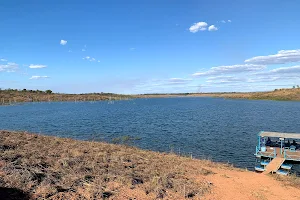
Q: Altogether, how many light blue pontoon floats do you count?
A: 4